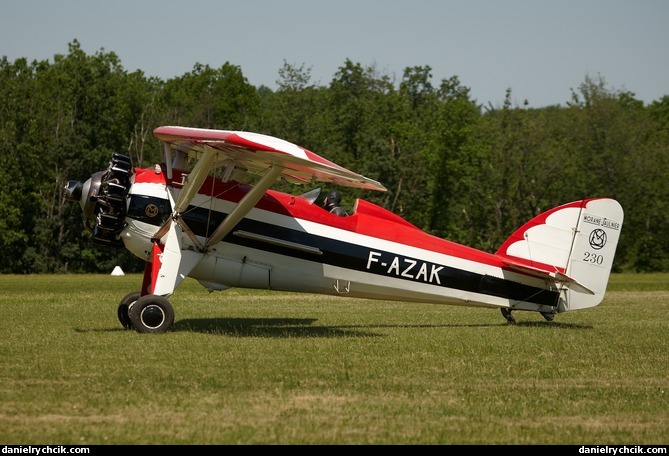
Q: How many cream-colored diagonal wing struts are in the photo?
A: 2